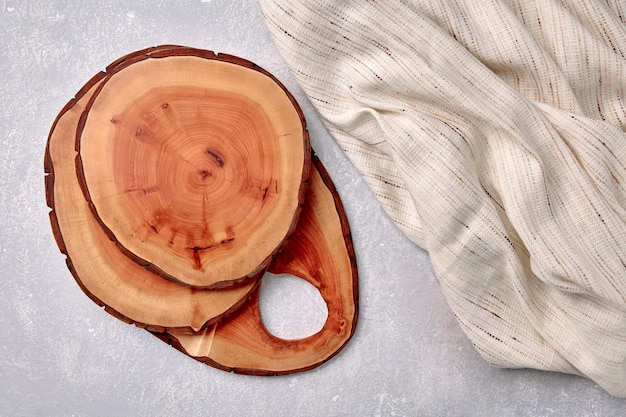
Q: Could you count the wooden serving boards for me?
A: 3